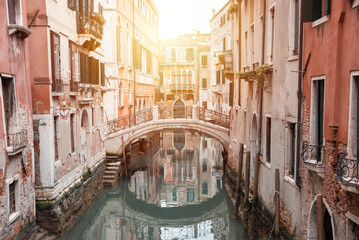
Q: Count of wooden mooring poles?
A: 5